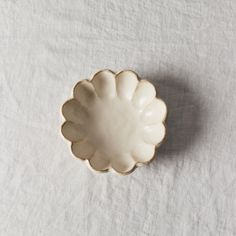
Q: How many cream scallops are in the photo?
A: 12